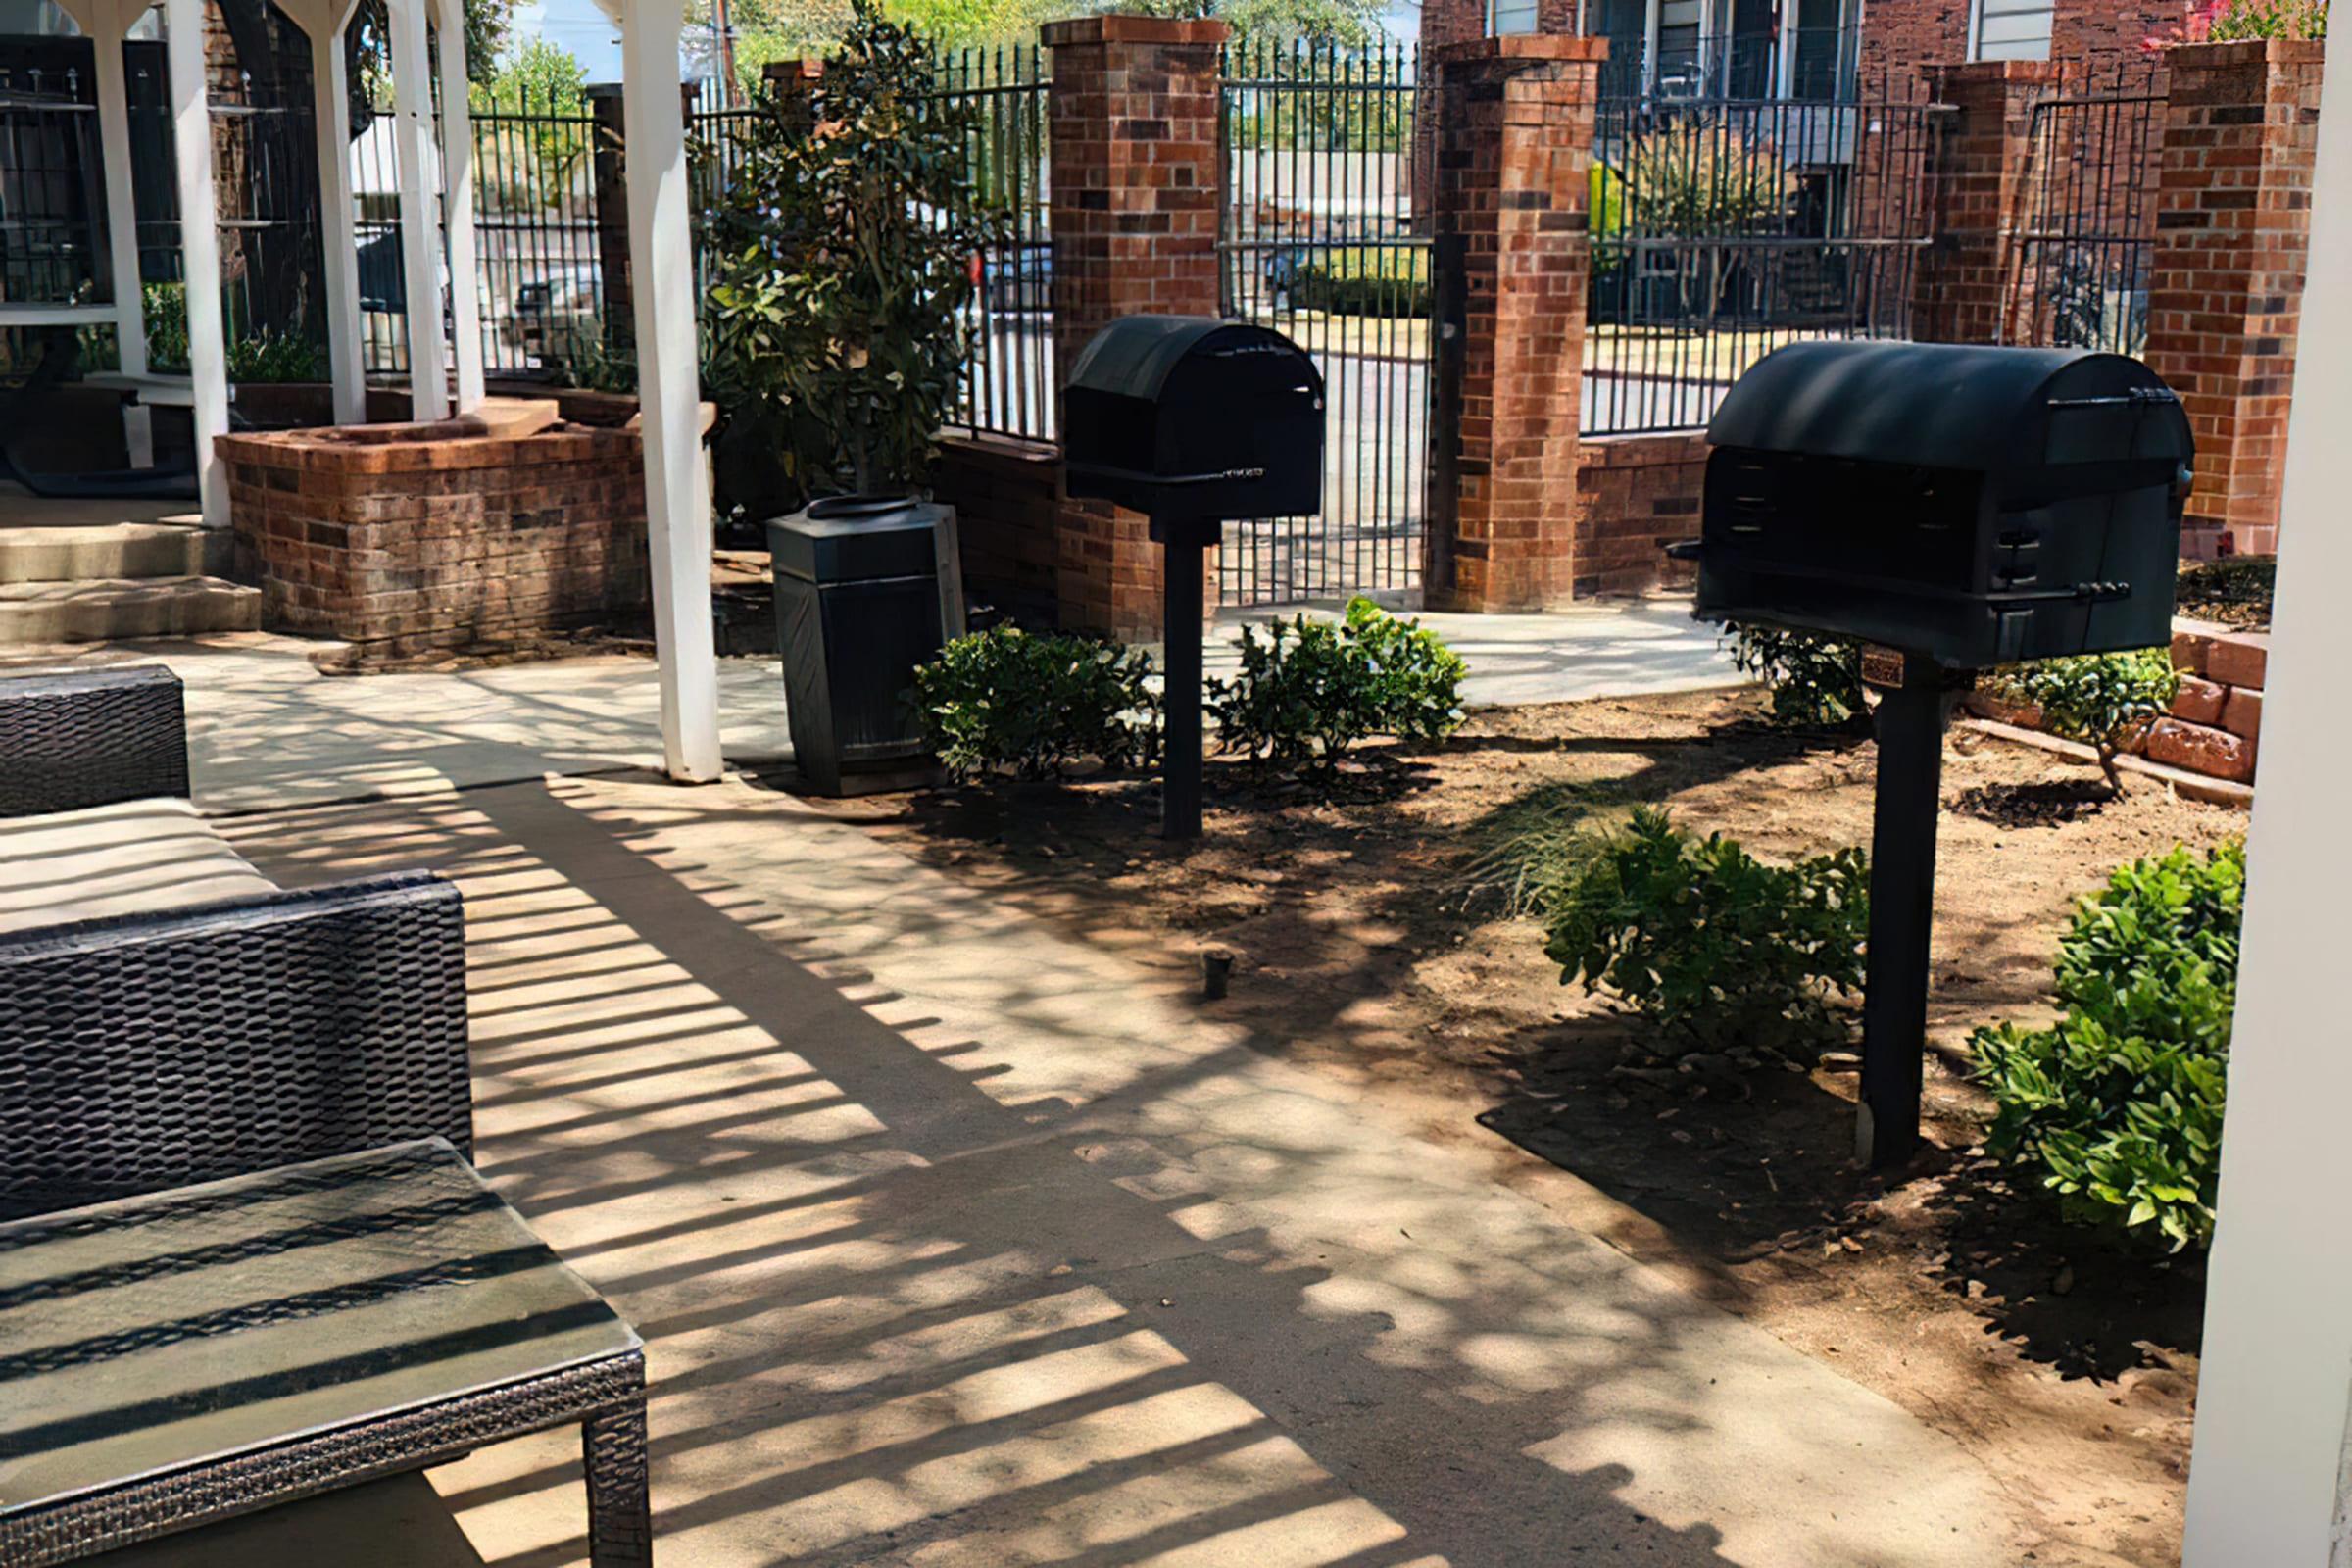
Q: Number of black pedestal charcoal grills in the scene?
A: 2